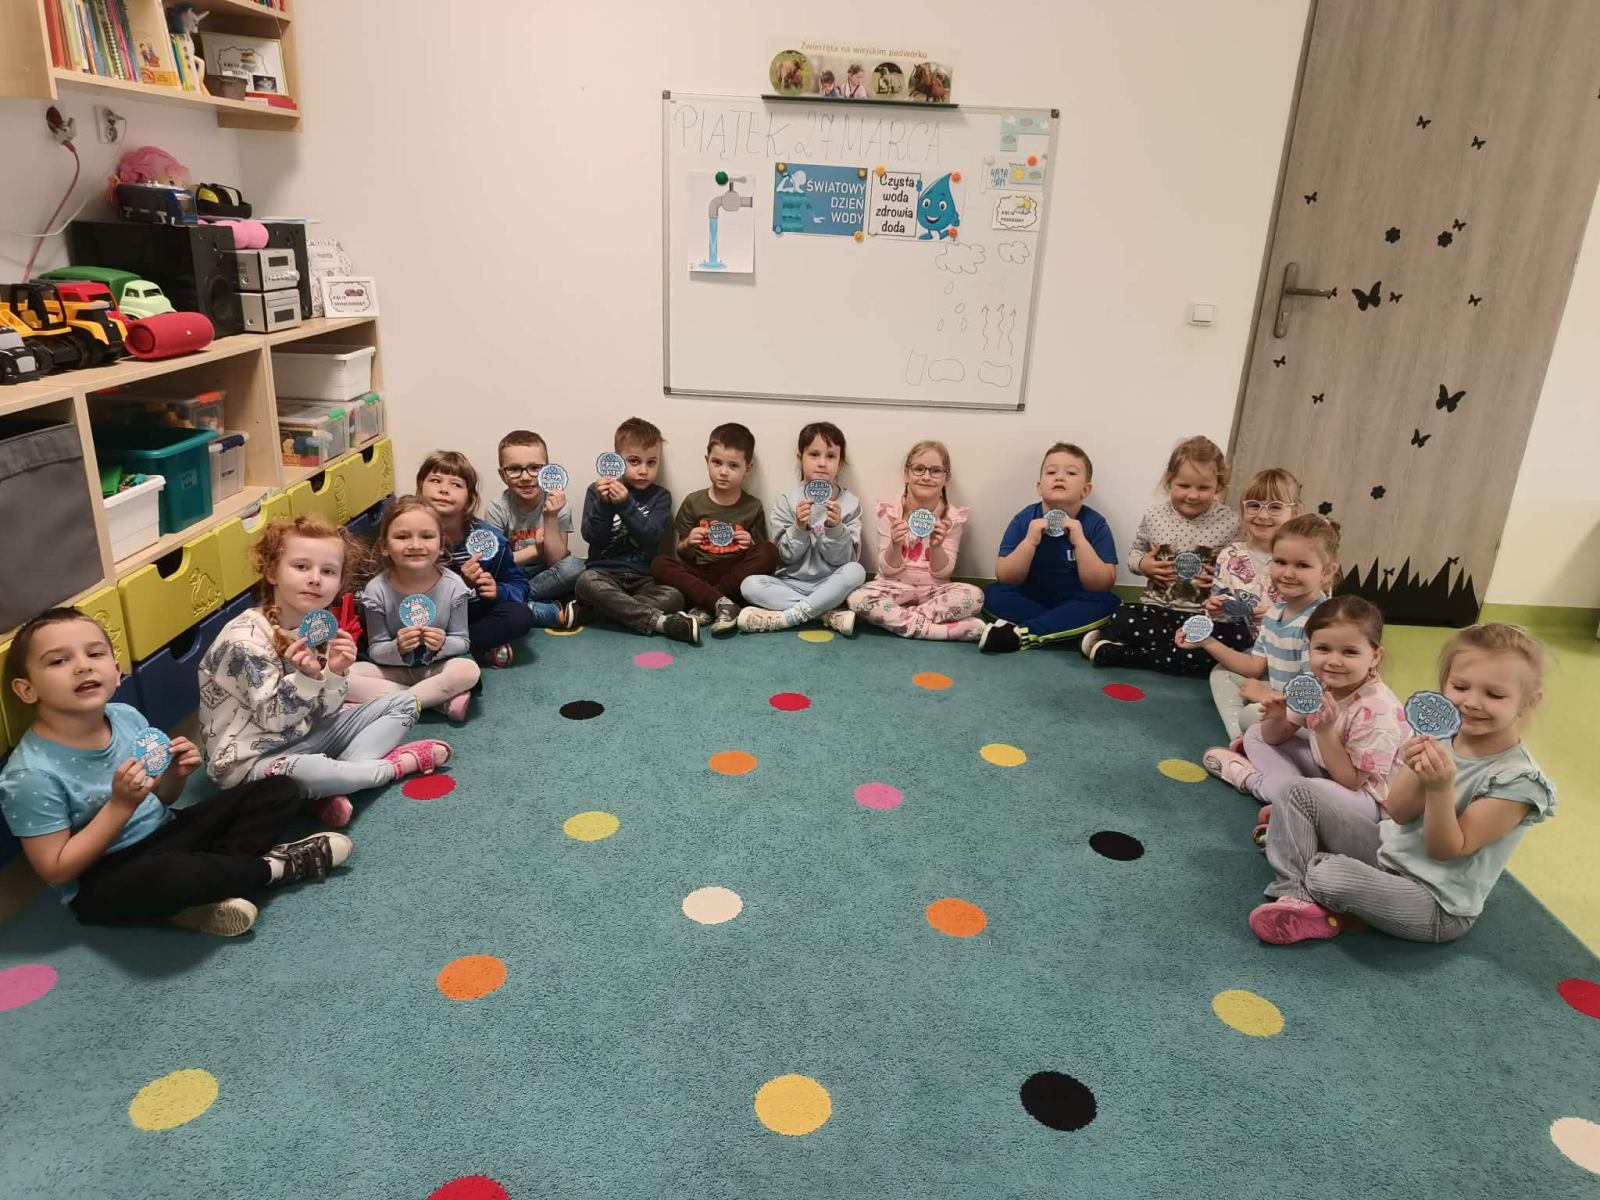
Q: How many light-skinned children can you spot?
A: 15